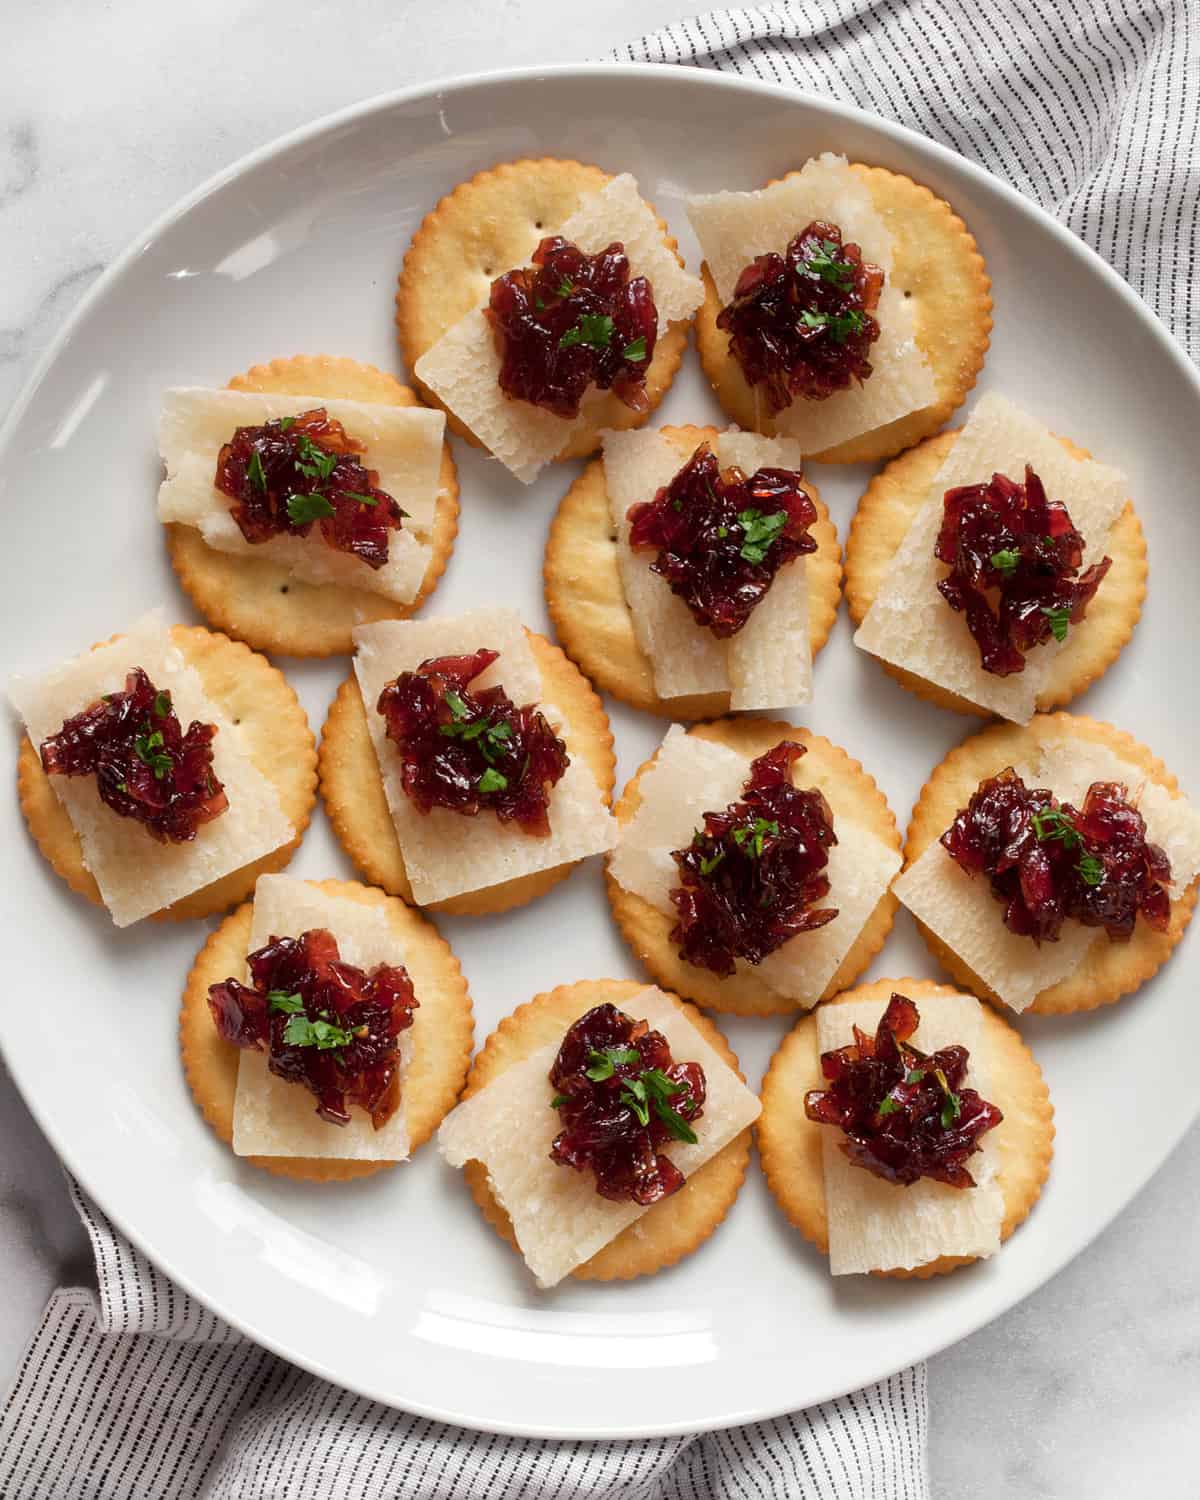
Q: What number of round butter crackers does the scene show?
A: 12